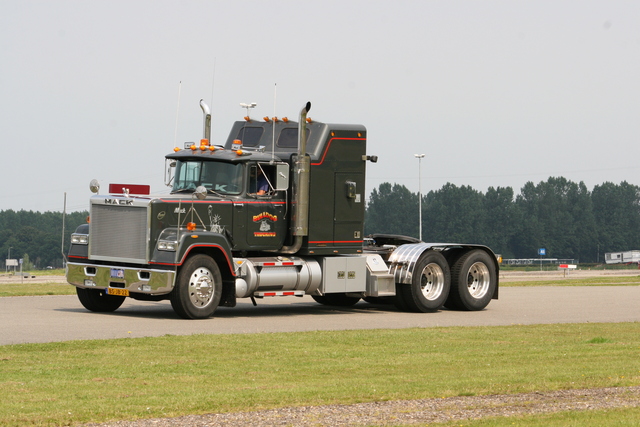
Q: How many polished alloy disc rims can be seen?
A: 3